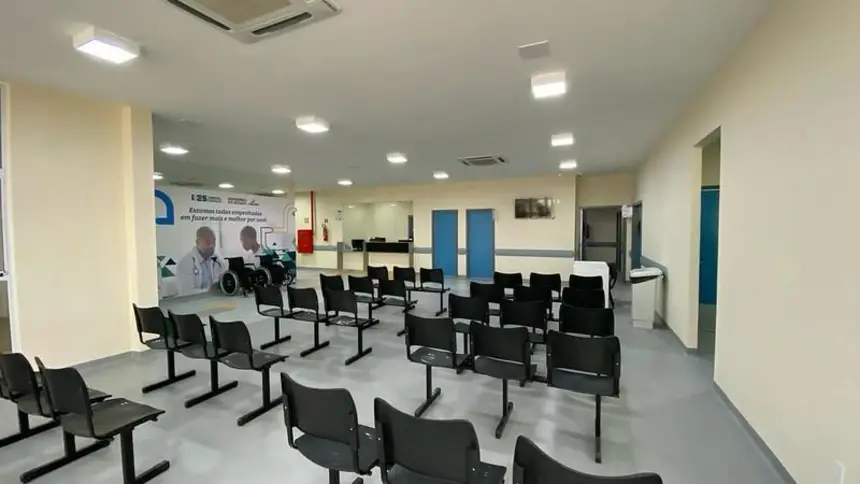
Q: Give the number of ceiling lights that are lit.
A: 13